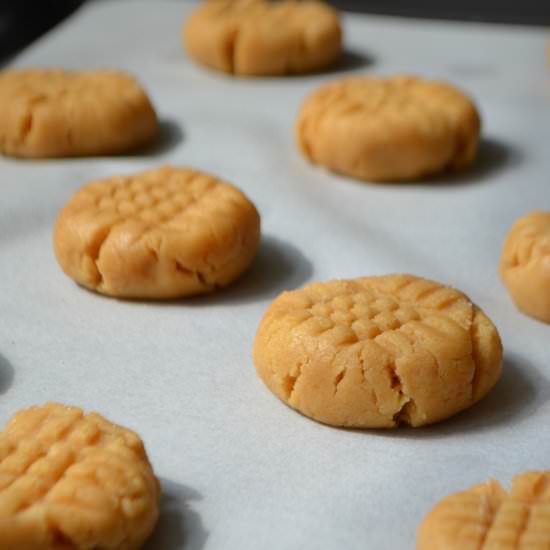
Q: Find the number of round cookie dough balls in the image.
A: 8